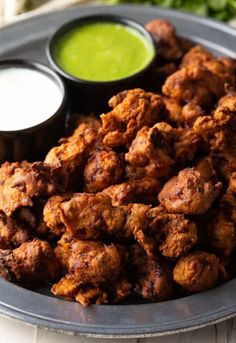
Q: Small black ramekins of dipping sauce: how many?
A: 2